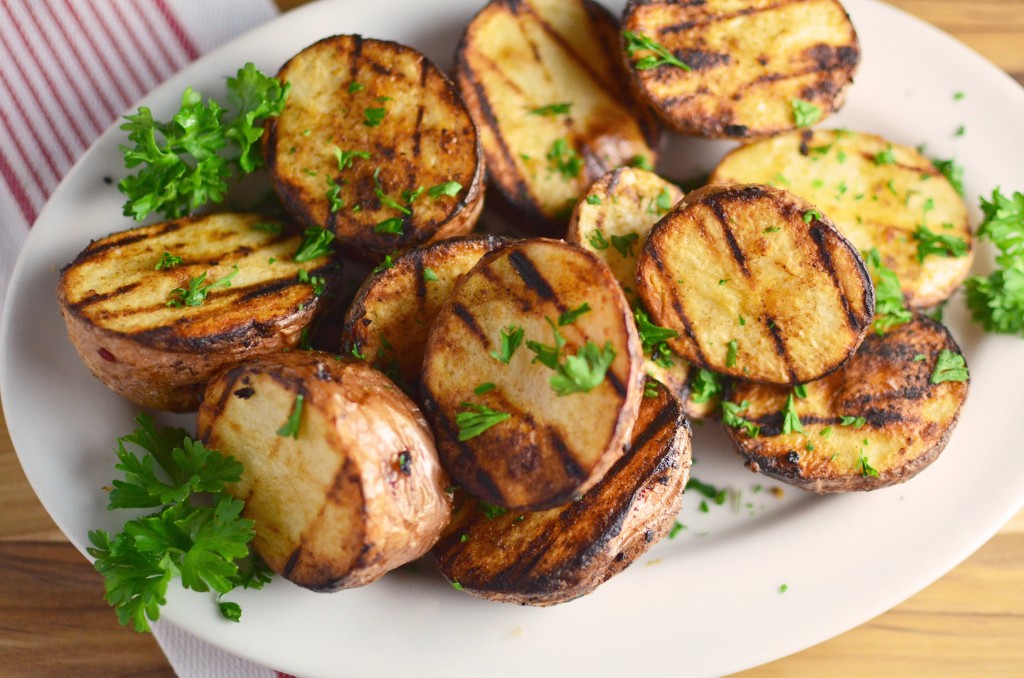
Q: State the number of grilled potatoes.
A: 12